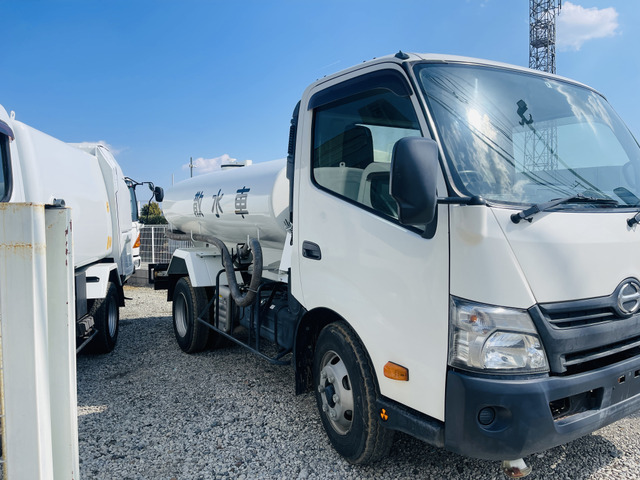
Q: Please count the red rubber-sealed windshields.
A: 0